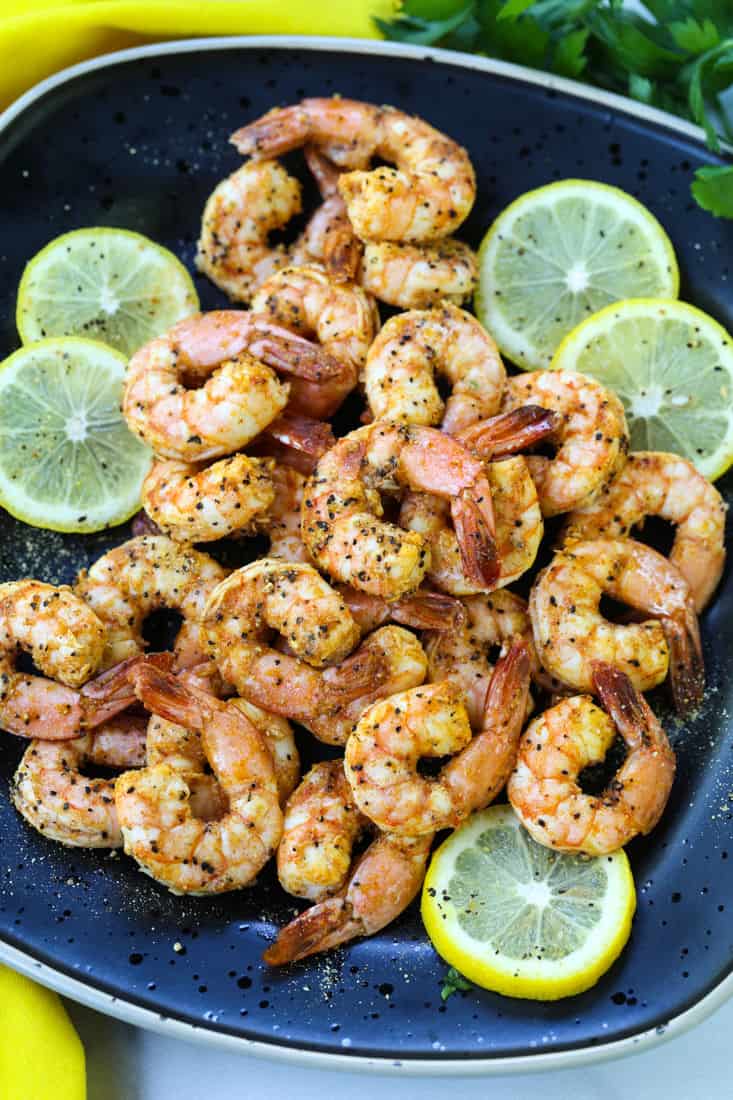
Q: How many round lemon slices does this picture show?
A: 5